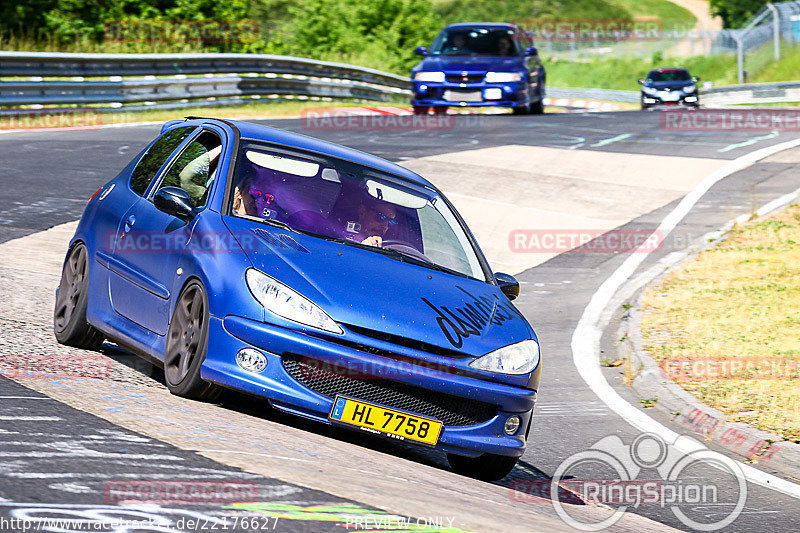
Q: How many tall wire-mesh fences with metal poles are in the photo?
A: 1